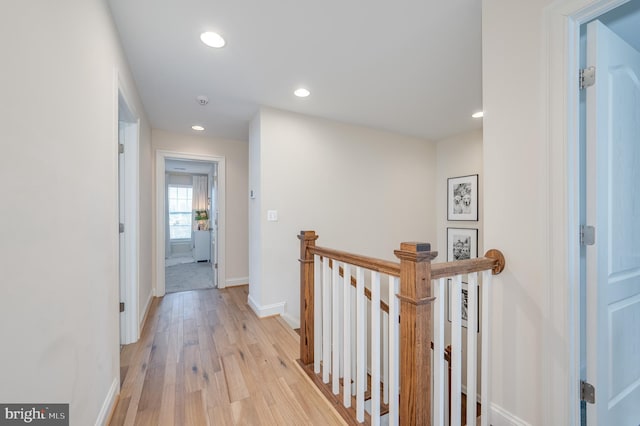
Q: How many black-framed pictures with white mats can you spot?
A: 3